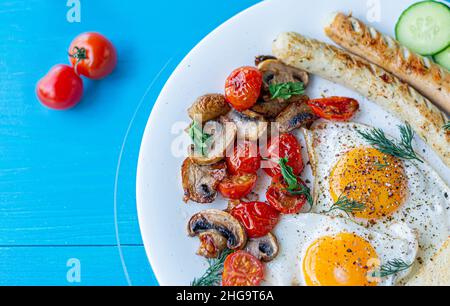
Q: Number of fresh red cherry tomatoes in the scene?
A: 2